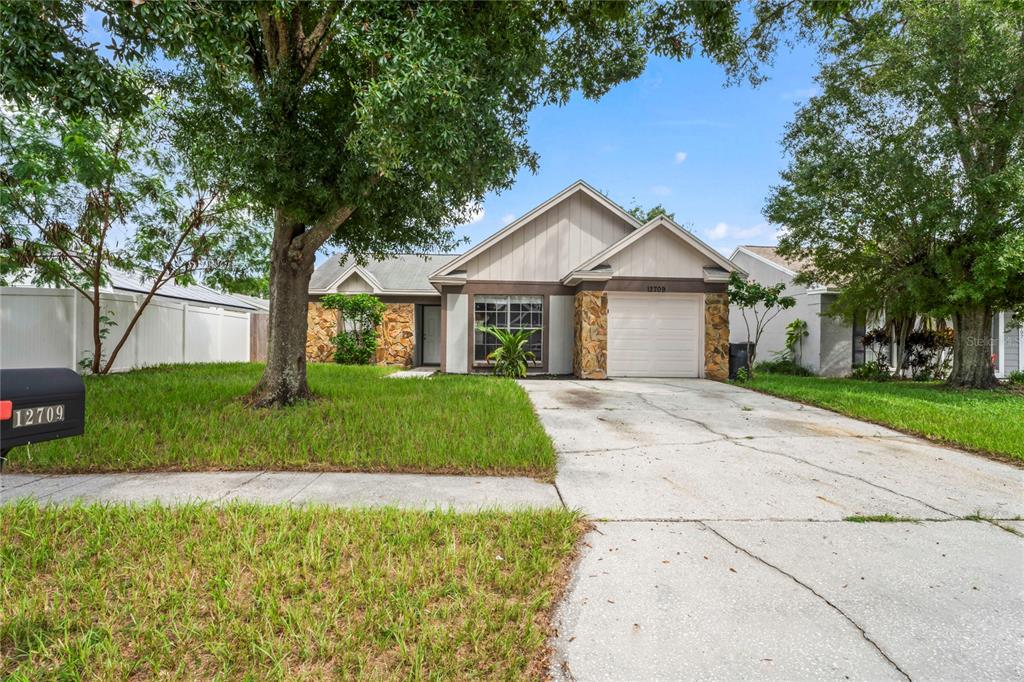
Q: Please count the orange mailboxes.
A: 0